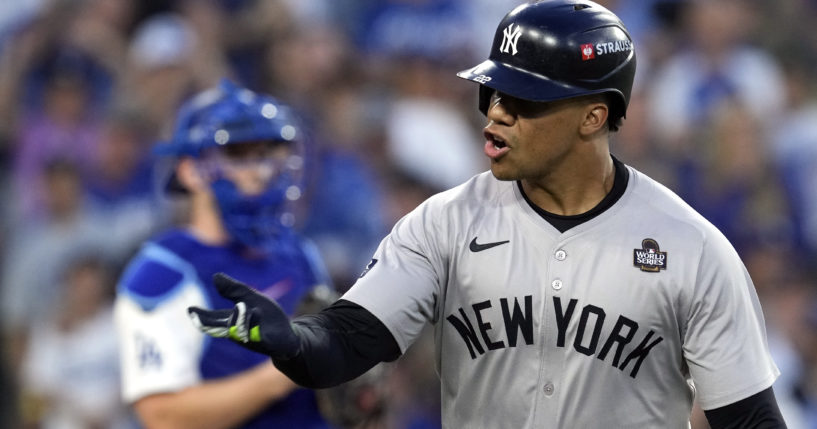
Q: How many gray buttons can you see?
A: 3